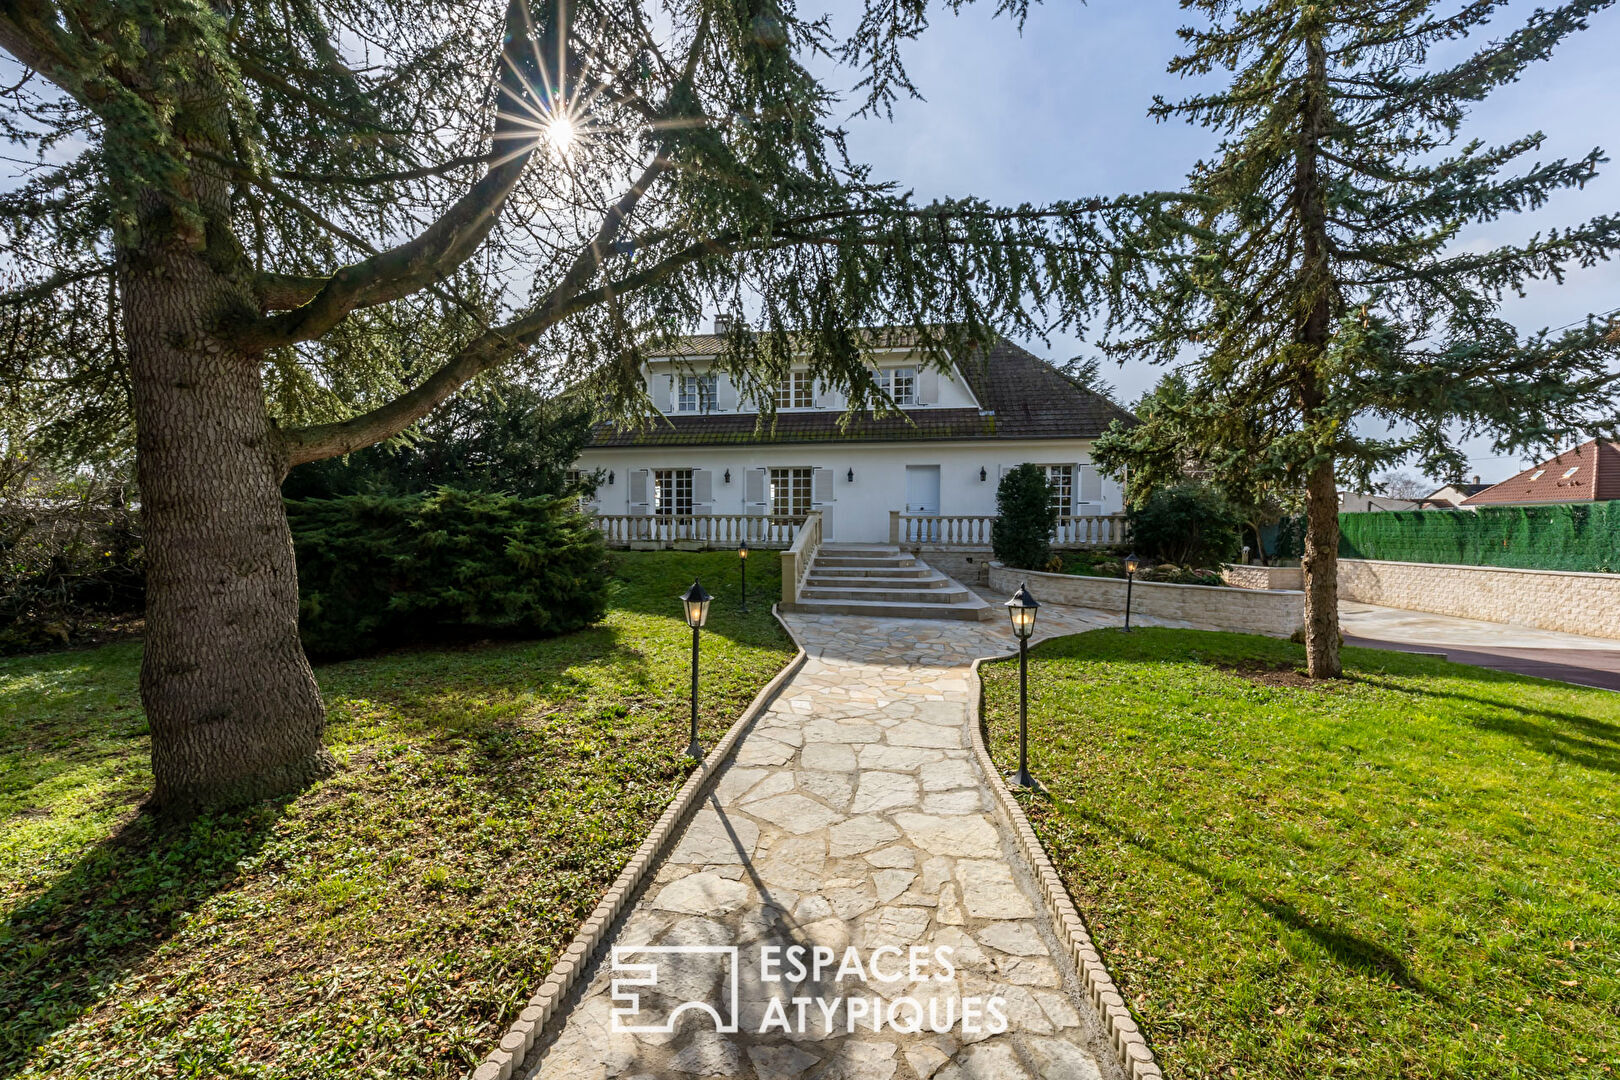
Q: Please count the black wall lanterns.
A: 4